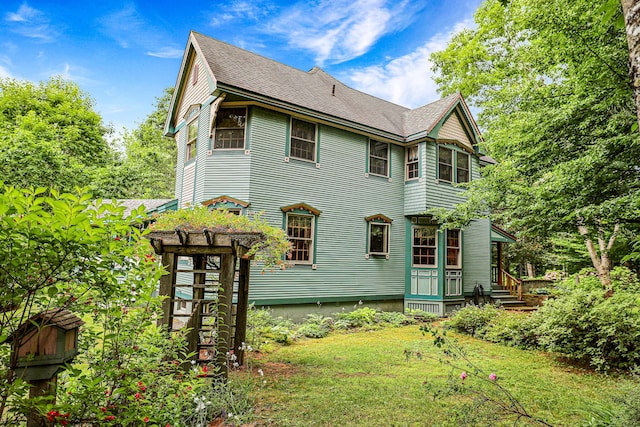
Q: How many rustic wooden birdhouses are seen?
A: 1